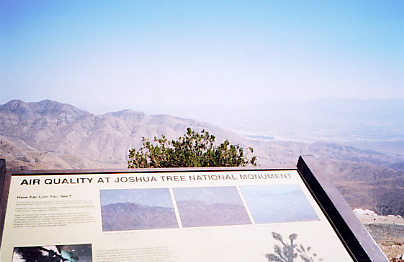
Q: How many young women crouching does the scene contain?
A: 0